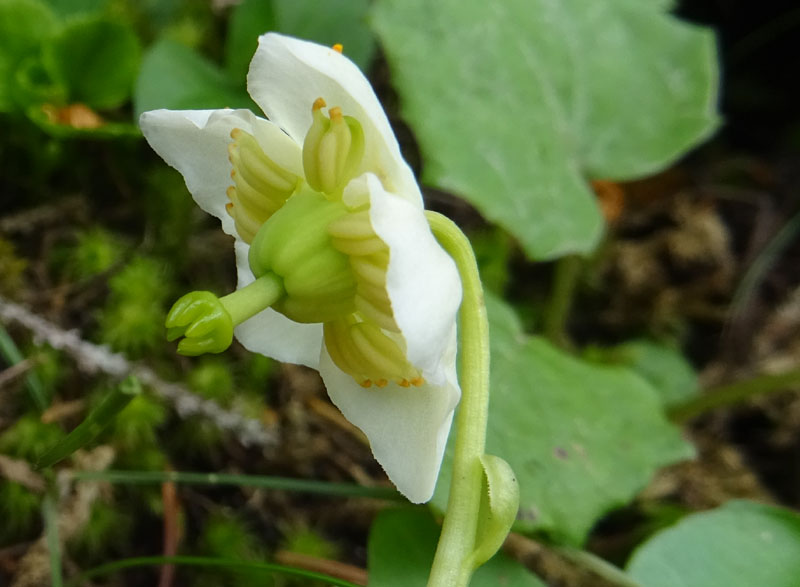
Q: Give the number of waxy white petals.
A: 5